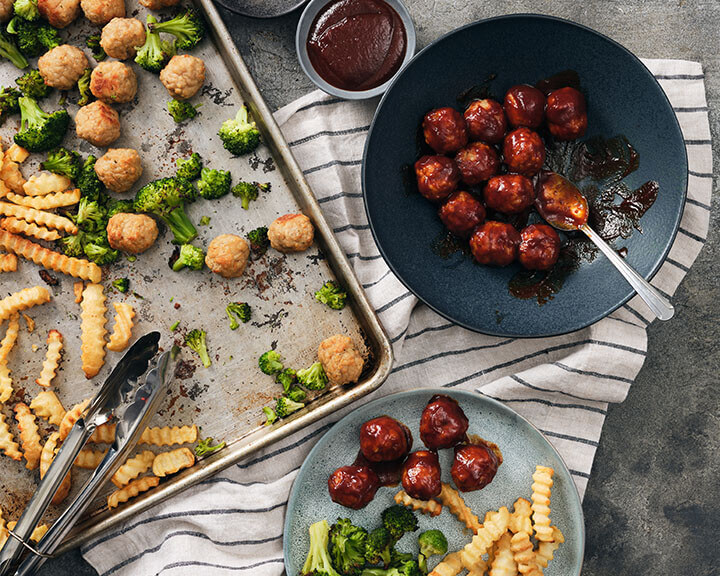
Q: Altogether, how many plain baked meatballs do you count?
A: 14